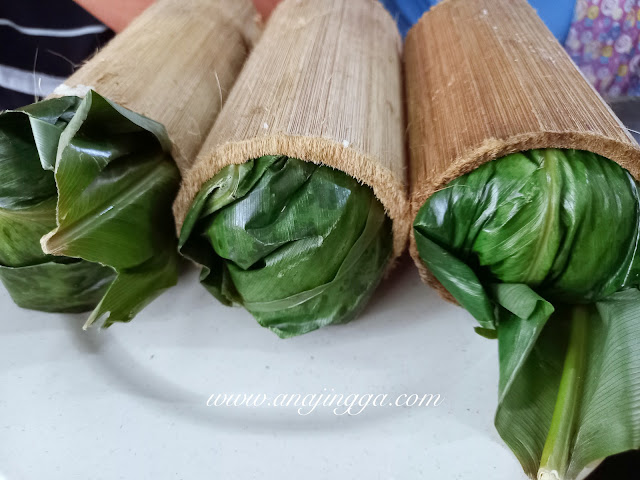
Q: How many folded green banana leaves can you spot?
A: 3